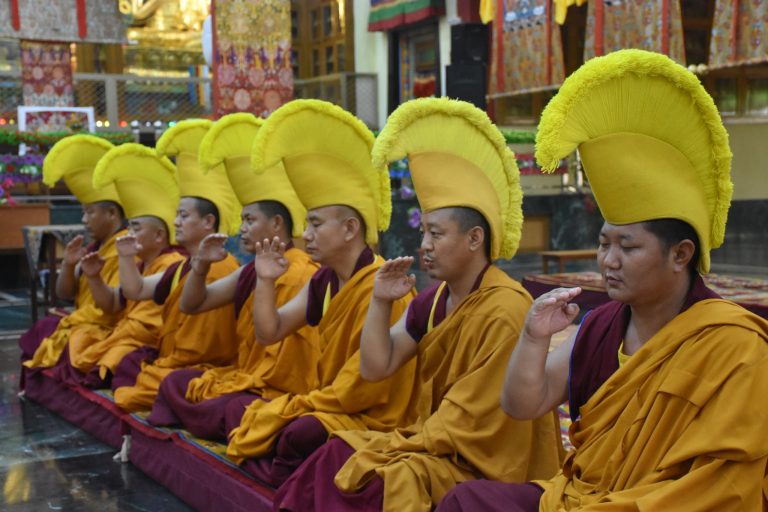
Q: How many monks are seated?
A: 7